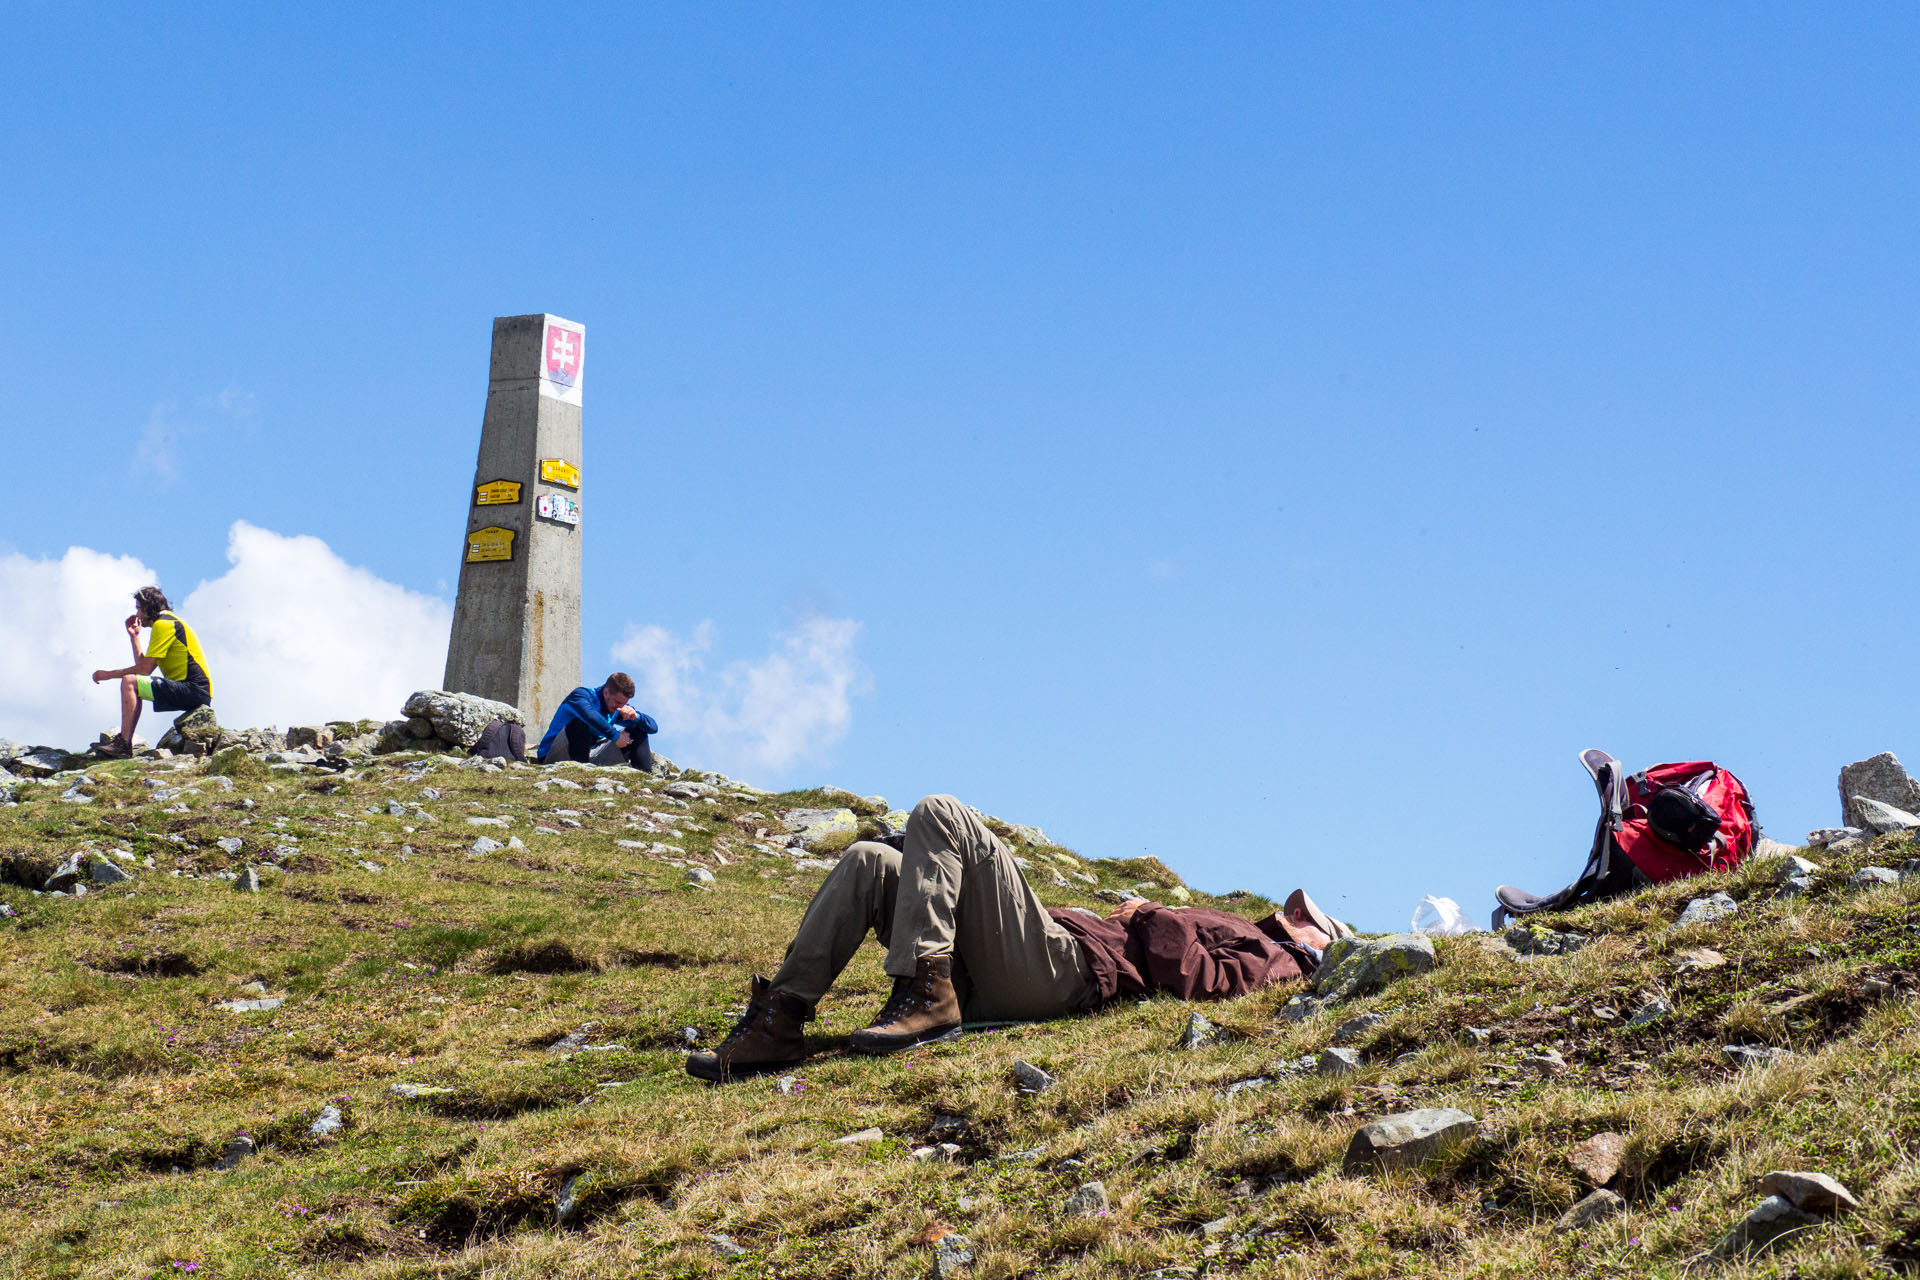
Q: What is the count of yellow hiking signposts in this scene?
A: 3